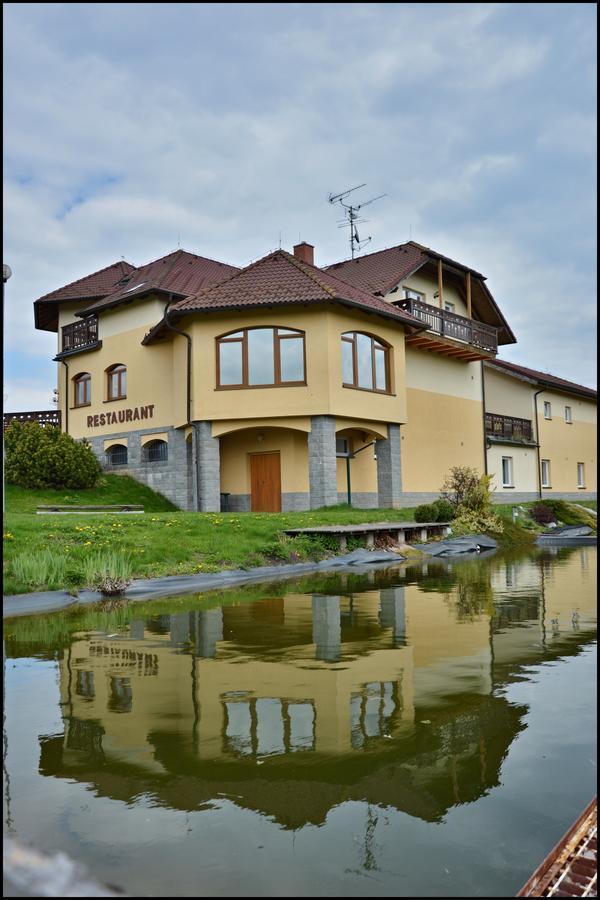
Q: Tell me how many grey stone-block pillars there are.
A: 3